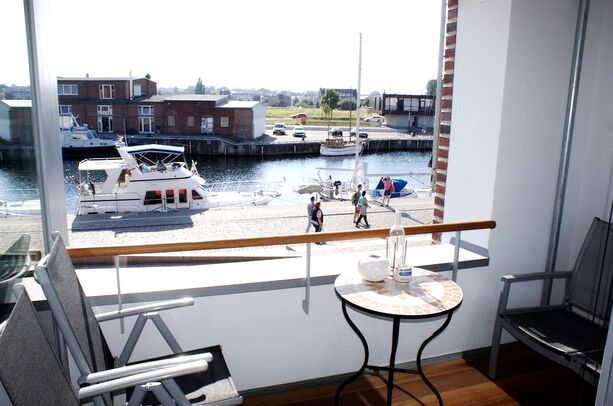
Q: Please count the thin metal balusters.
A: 3